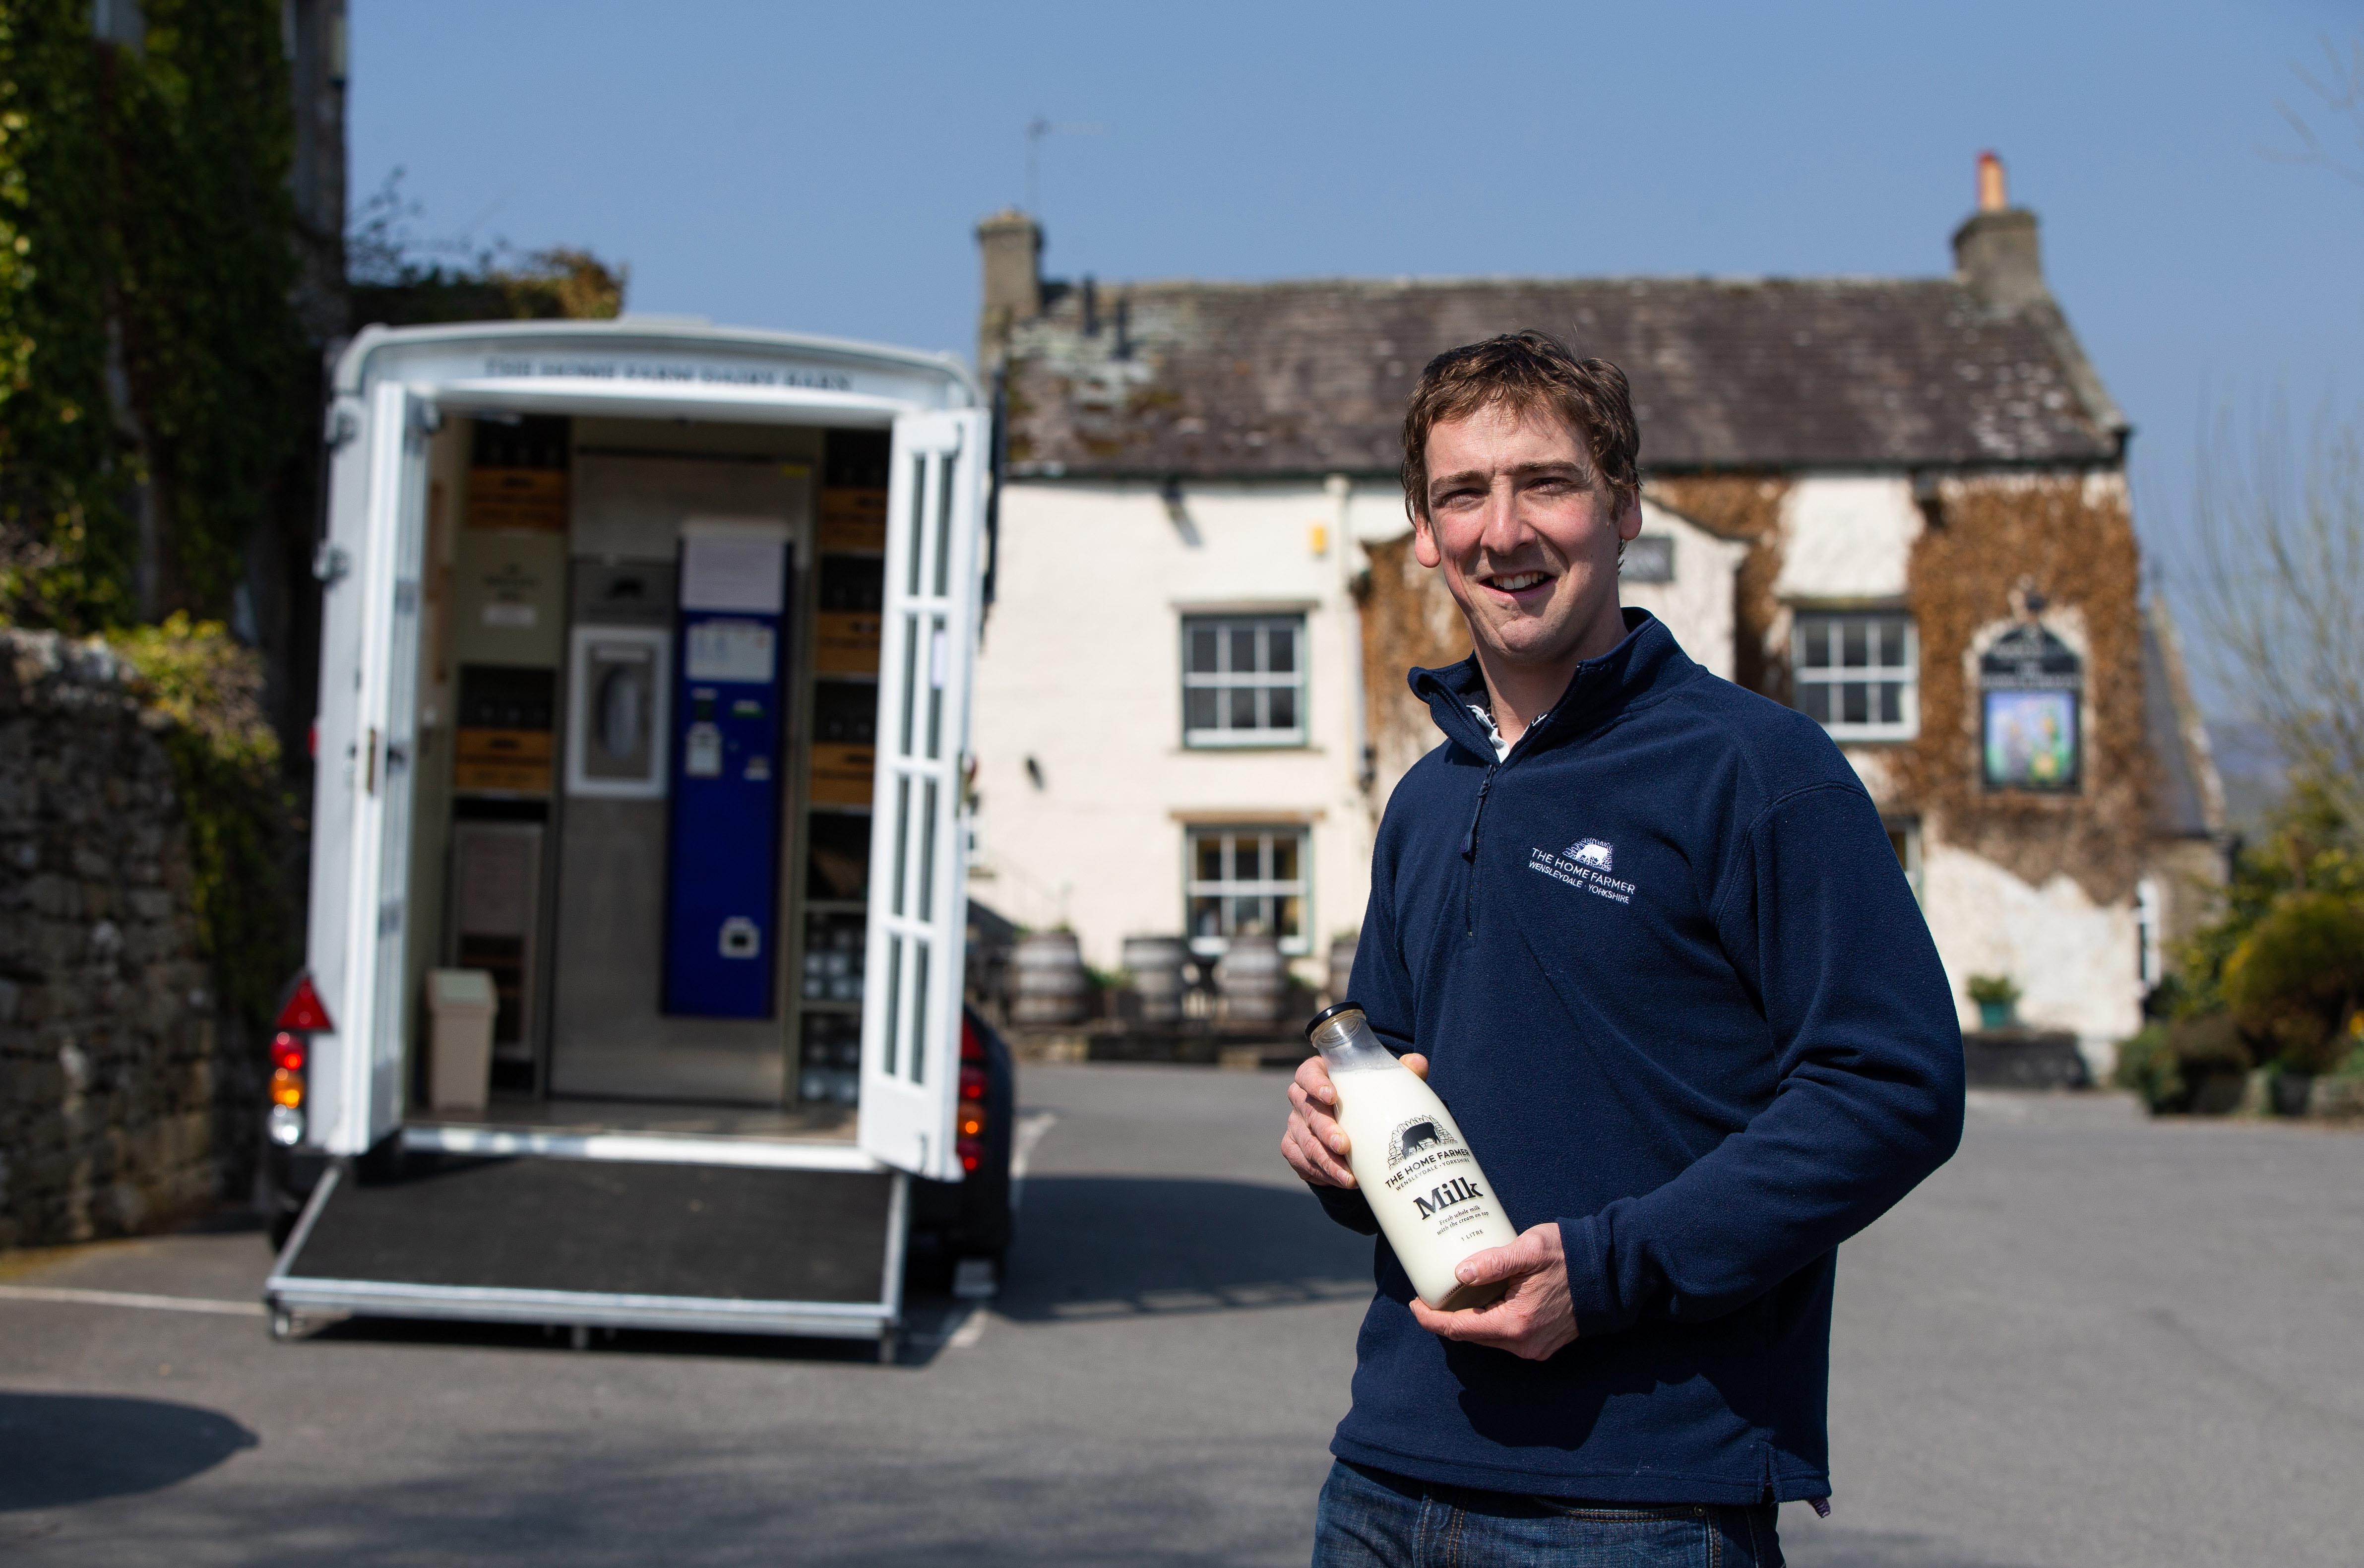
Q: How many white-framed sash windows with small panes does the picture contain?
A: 3